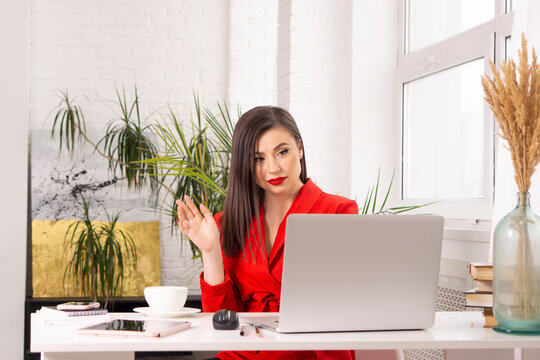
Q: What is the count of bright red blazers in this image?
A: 1